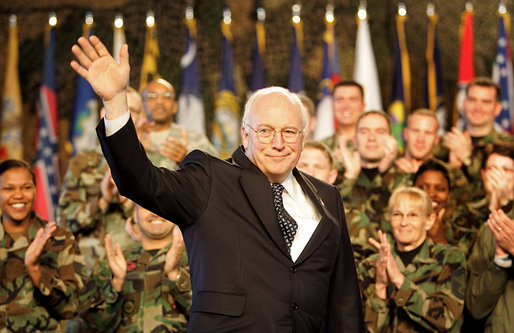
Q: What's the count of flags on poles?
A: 15